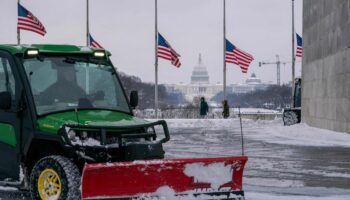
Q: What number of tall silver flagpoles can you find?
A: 5